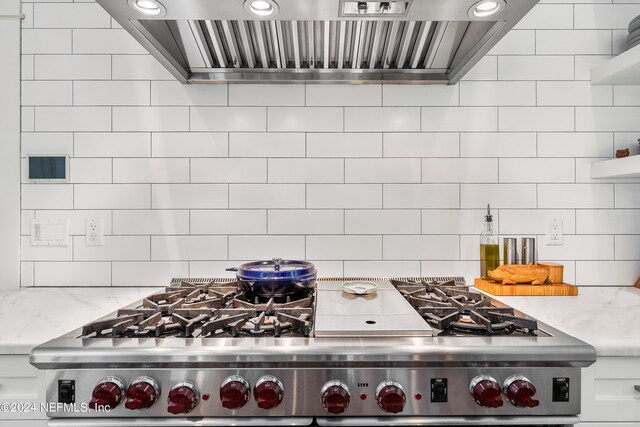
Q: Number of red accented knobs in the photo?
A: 9